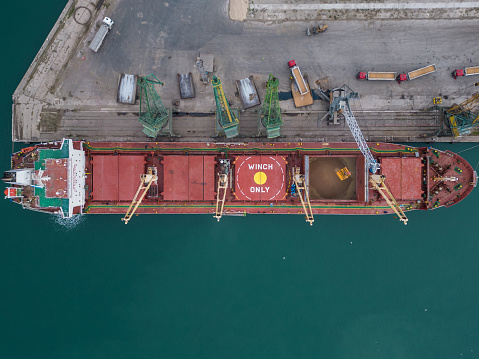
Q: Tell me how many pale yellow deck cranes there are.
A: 4